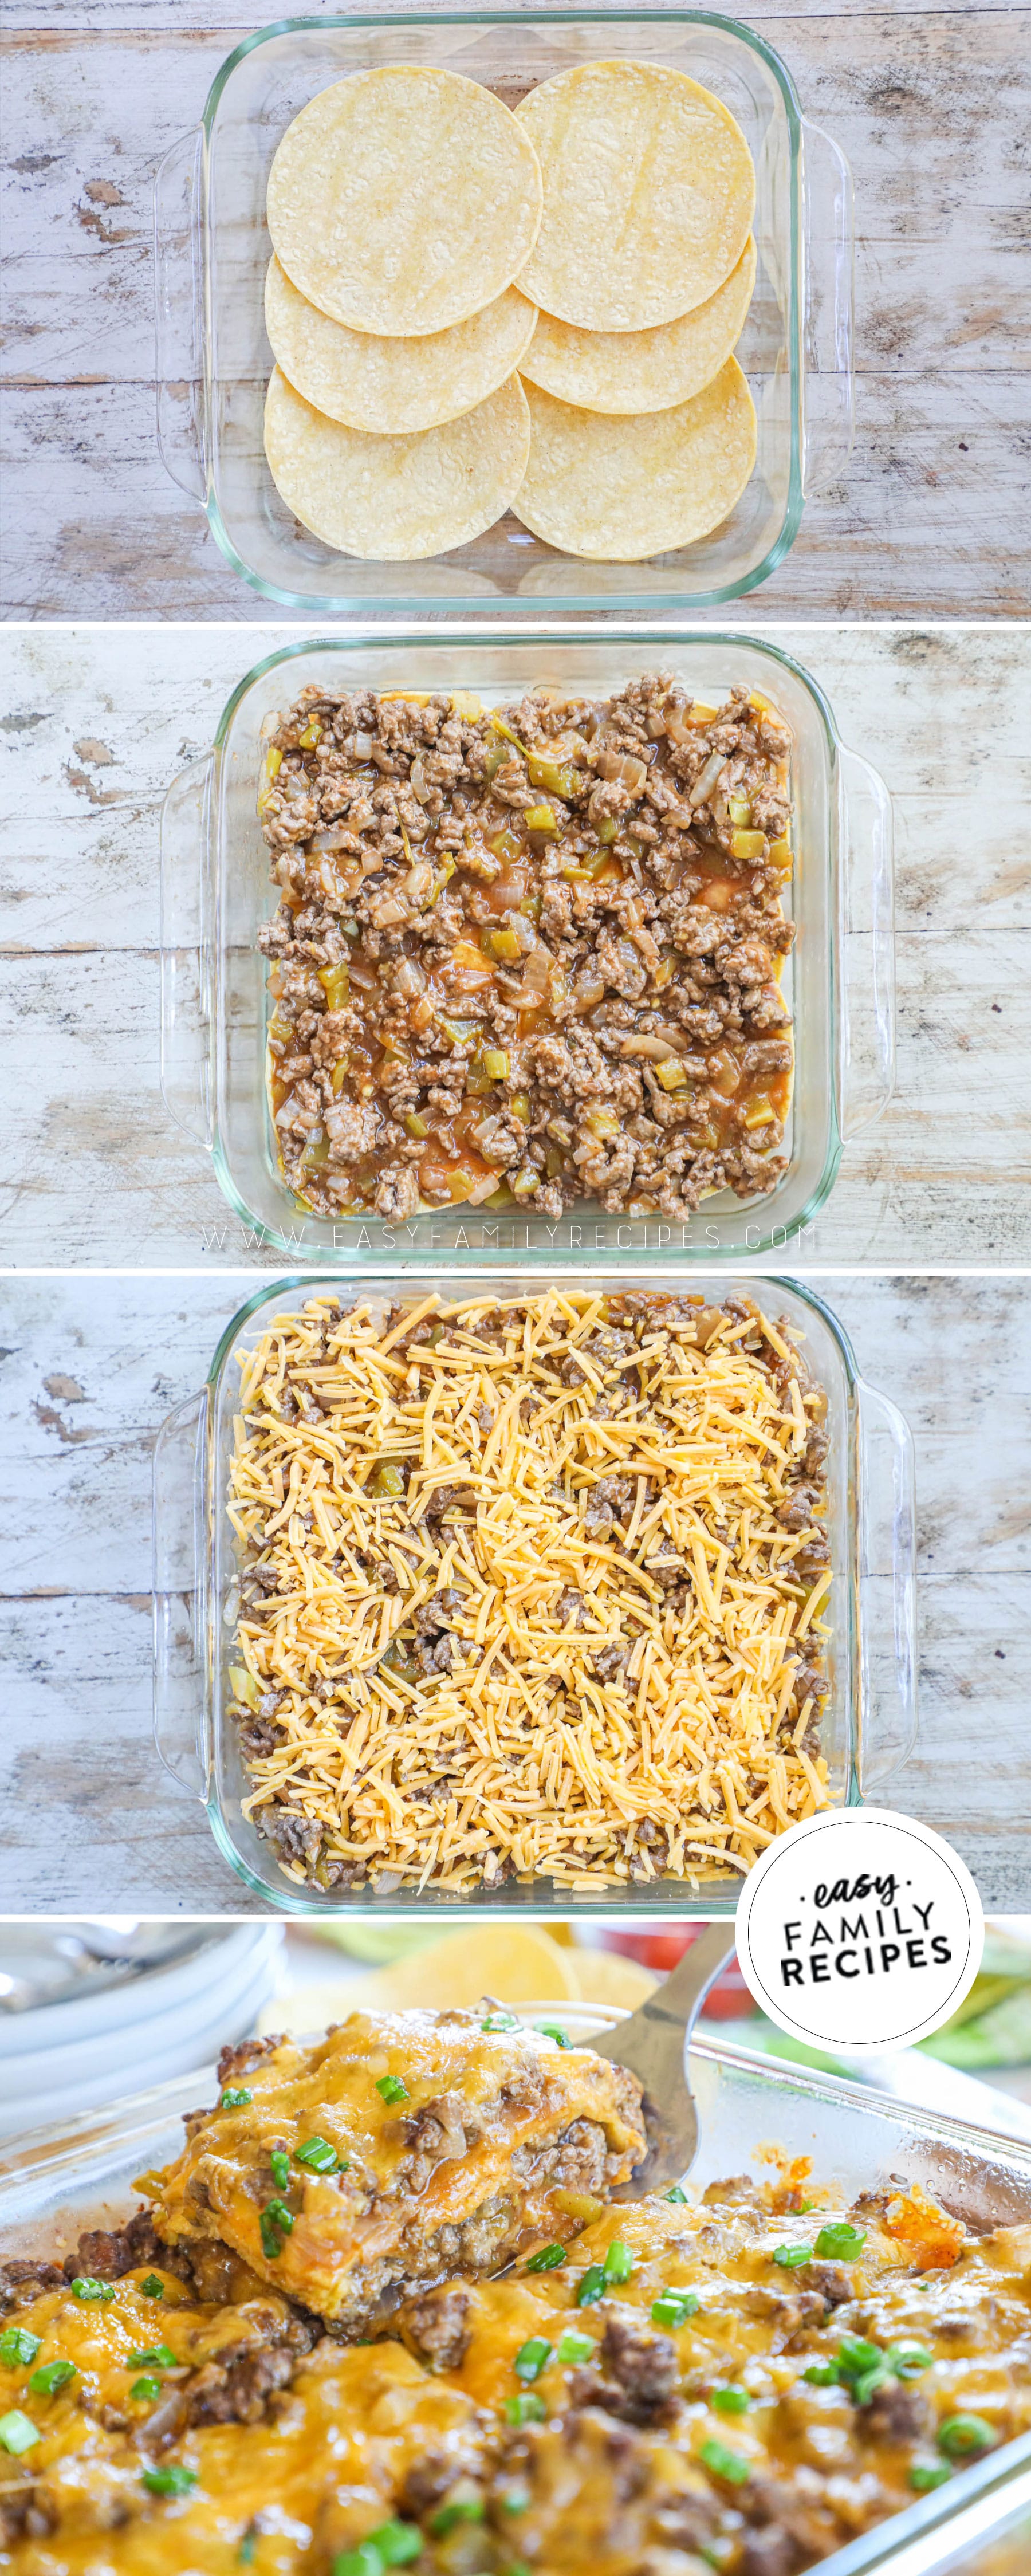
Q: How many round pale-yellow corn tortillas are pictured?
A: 6